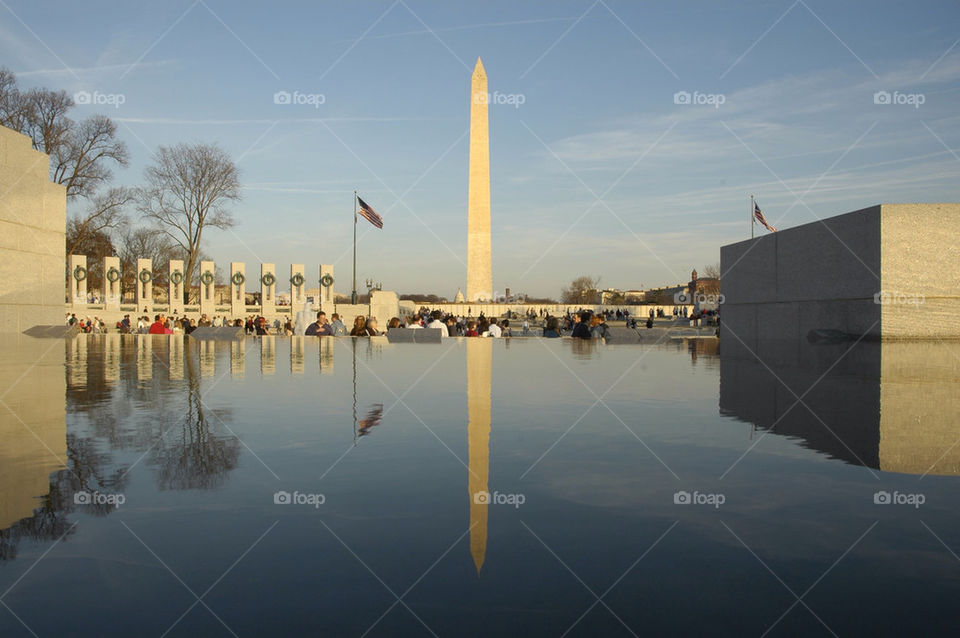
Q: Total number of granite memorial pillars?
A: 9